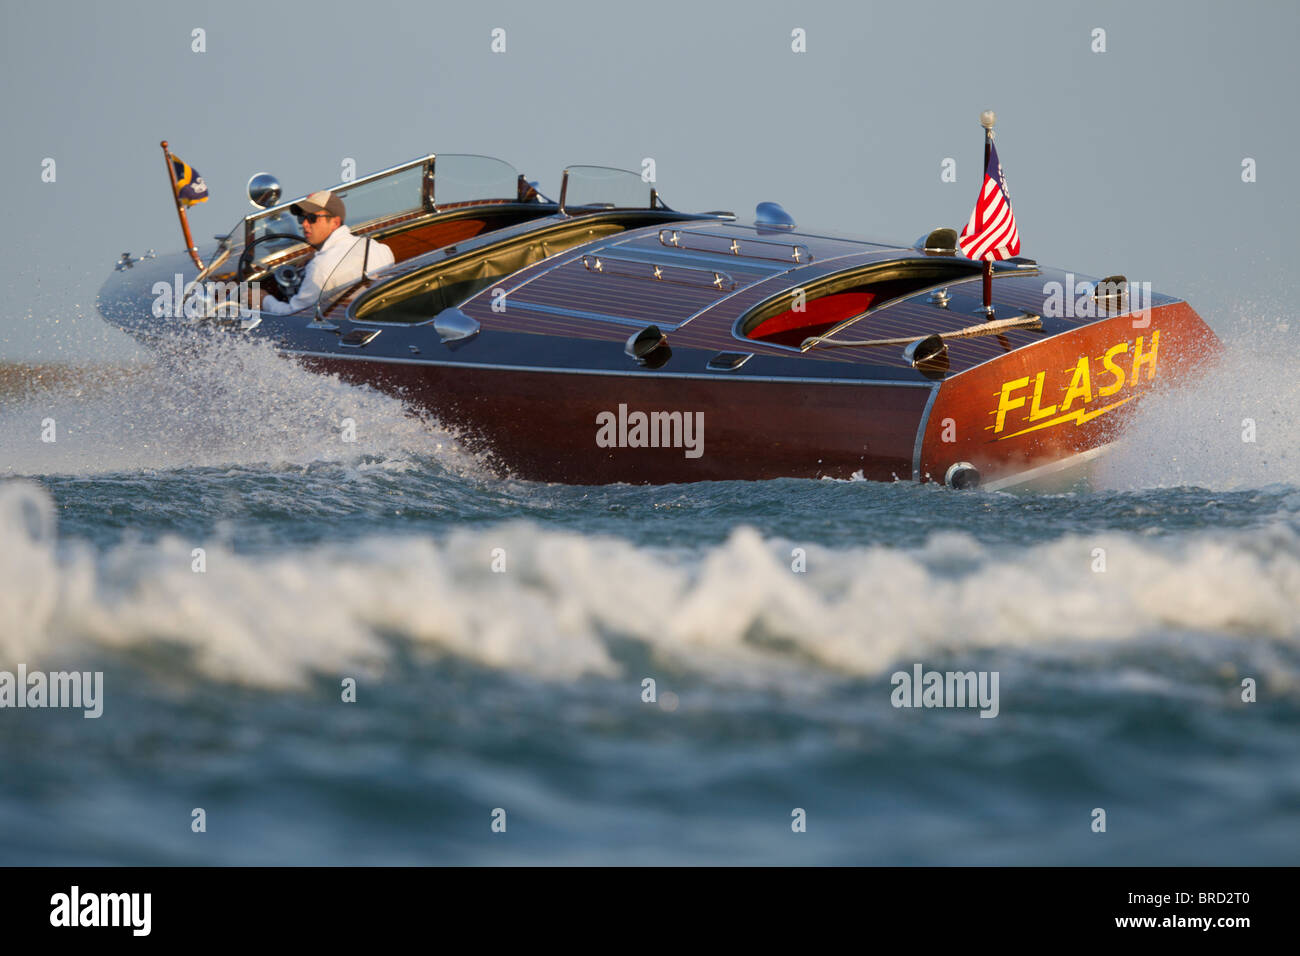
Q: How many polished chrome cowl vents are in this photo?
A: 6